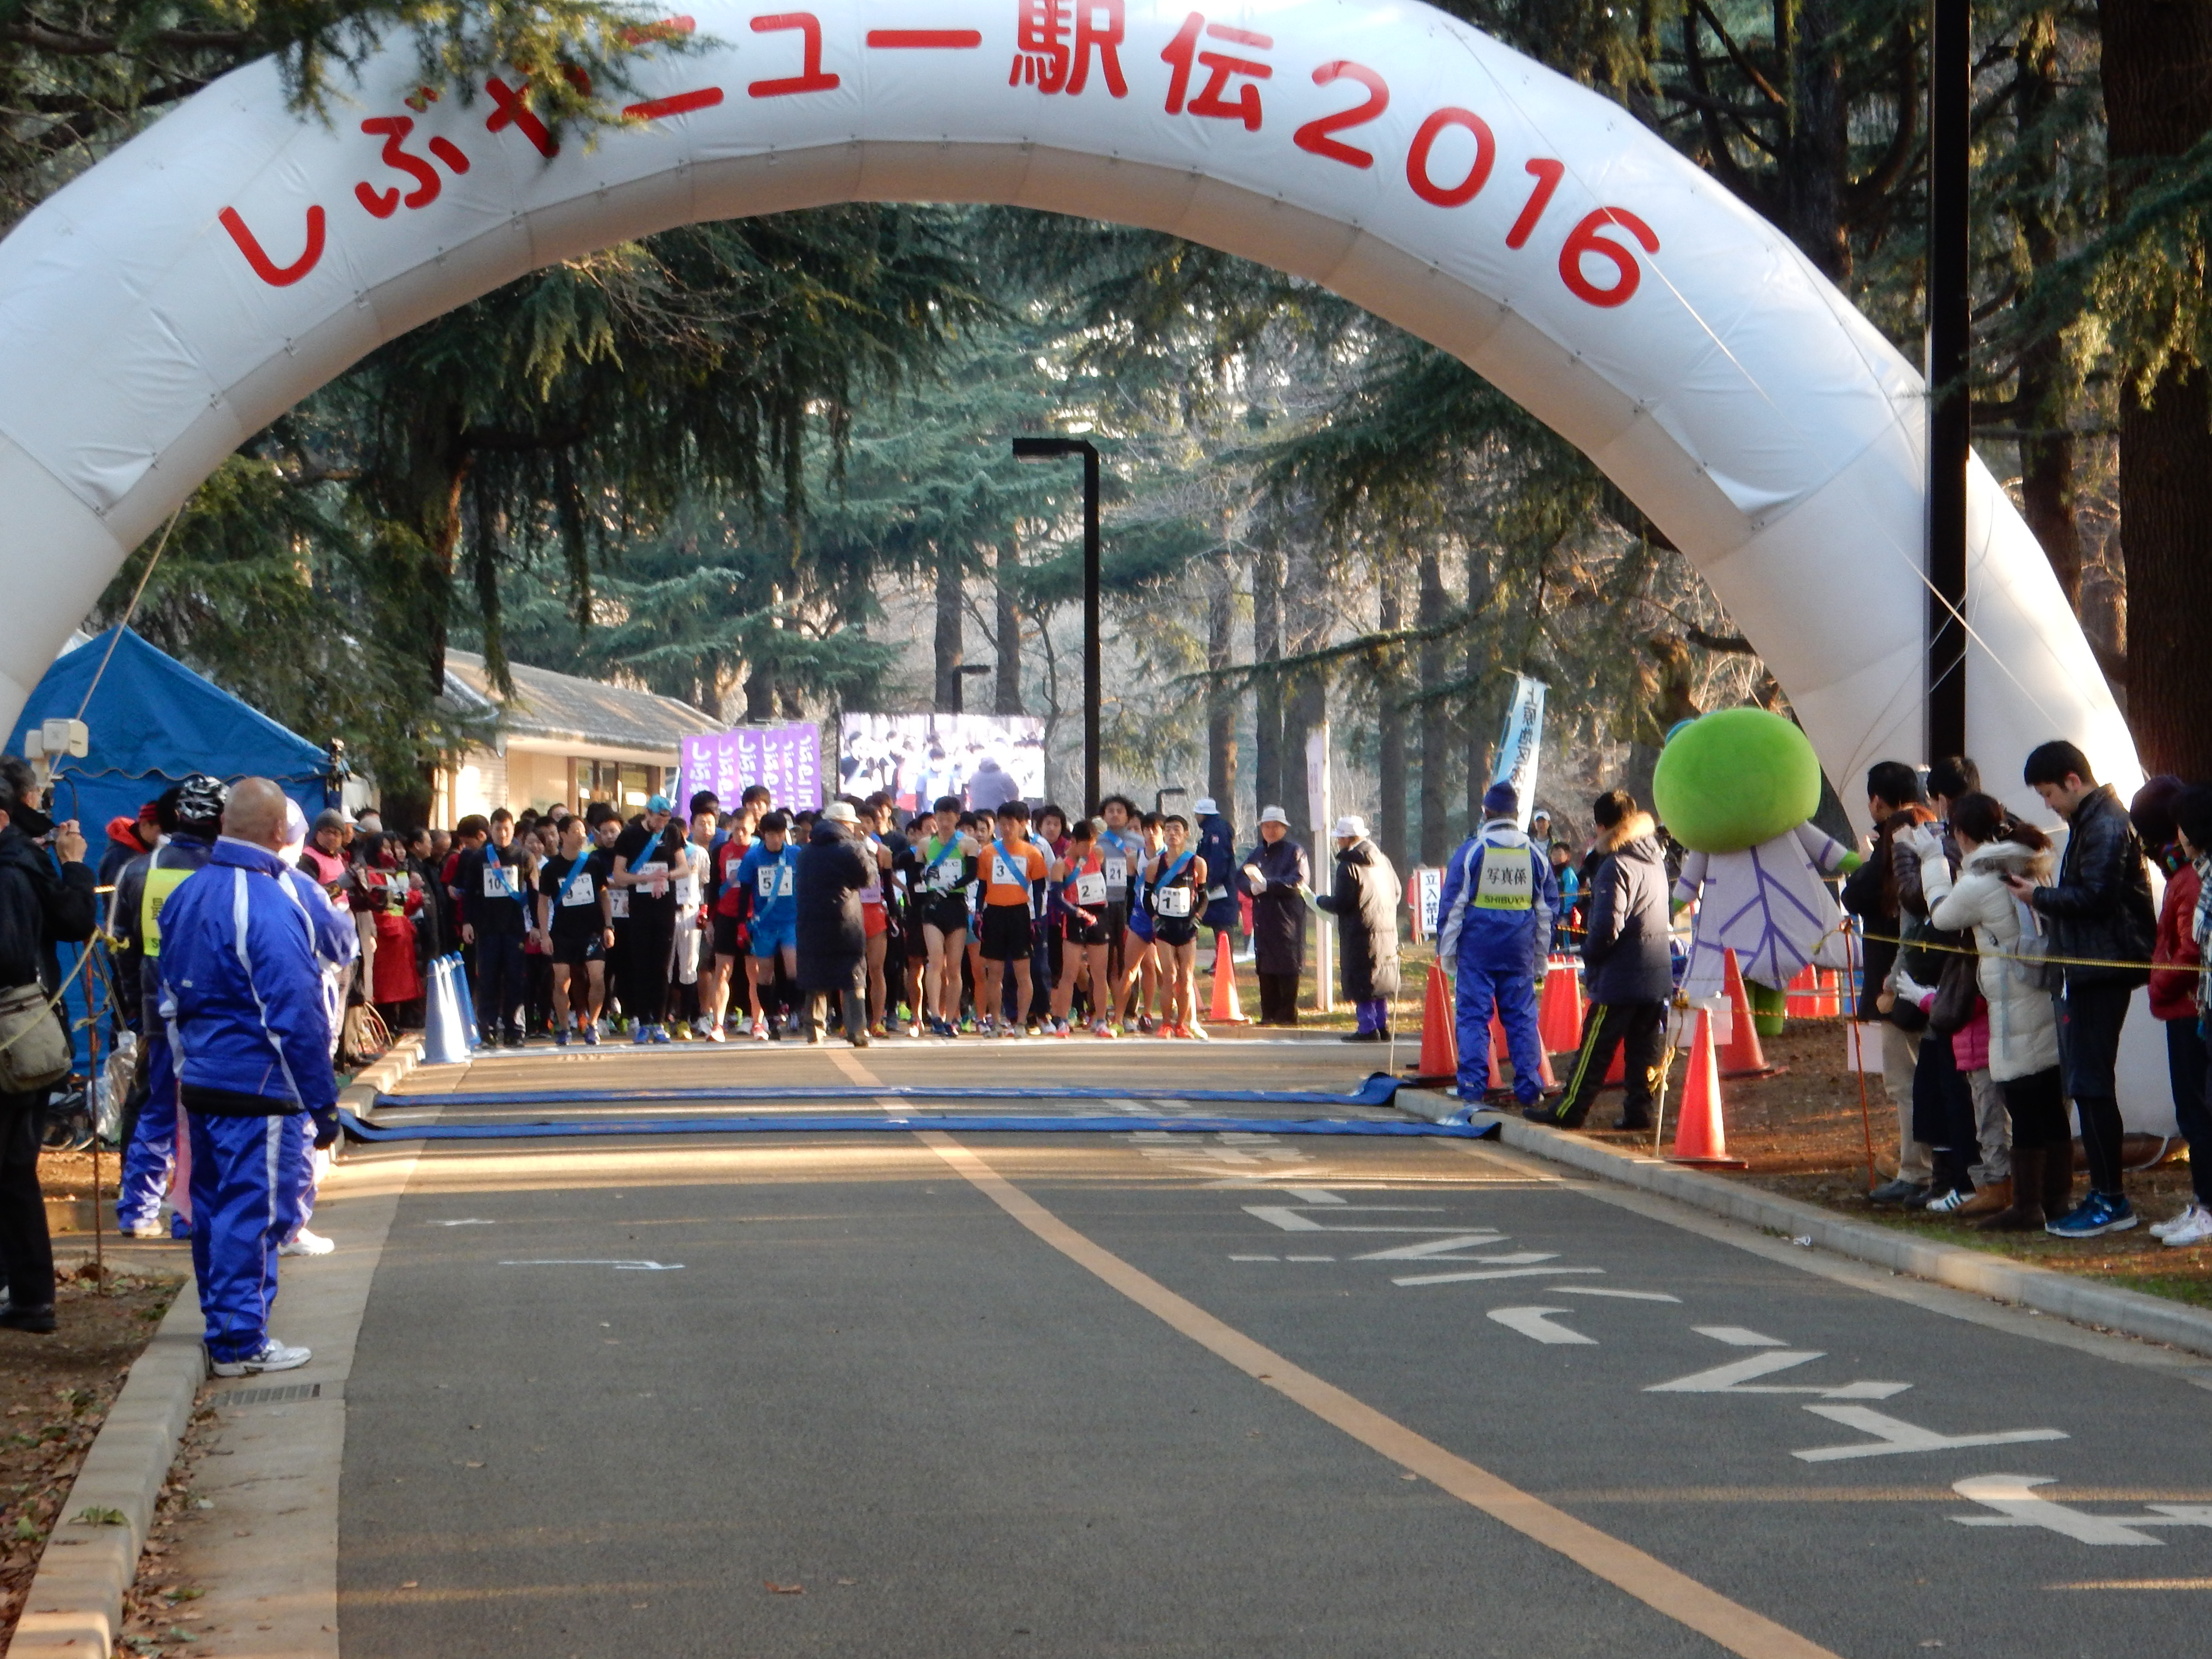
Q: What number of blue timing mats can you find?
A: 2